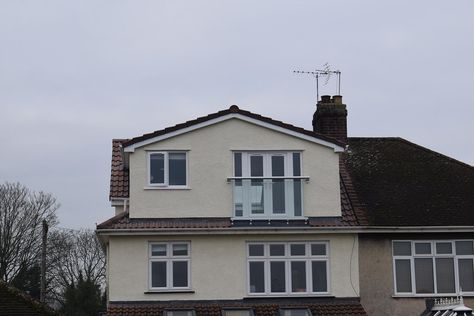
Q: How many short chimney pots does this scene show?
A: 2